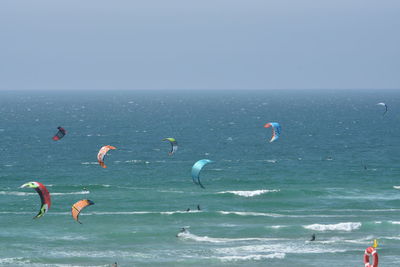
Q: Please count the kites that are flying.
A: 8